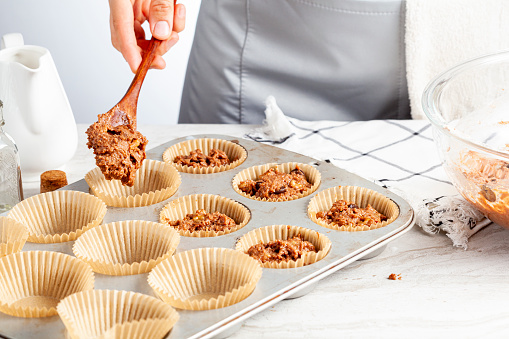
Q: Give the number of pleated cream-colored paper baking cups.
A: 12